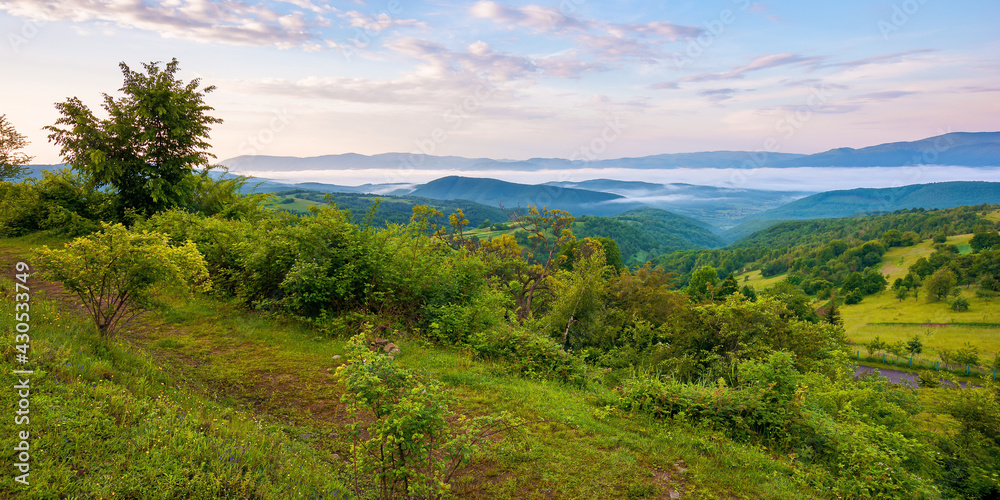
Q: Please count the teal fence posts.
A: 6